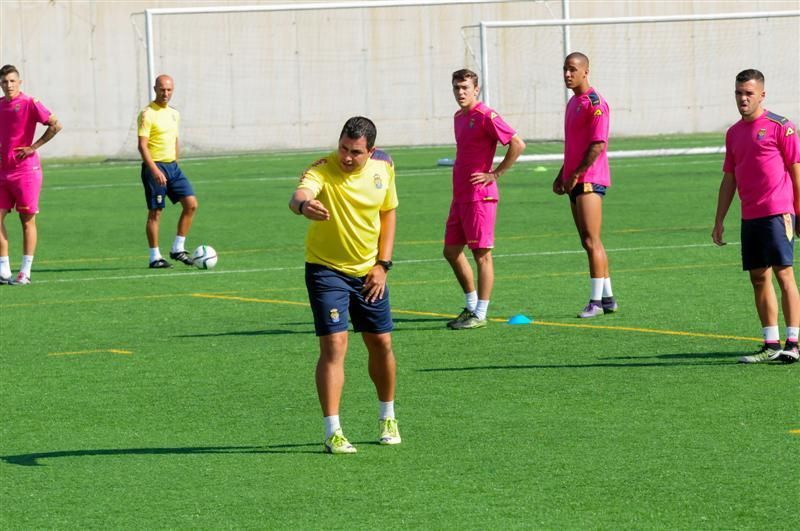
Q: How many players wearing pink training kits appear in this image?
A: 4